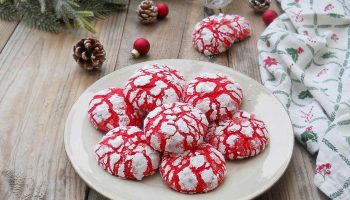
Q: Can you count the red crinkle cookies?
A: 9